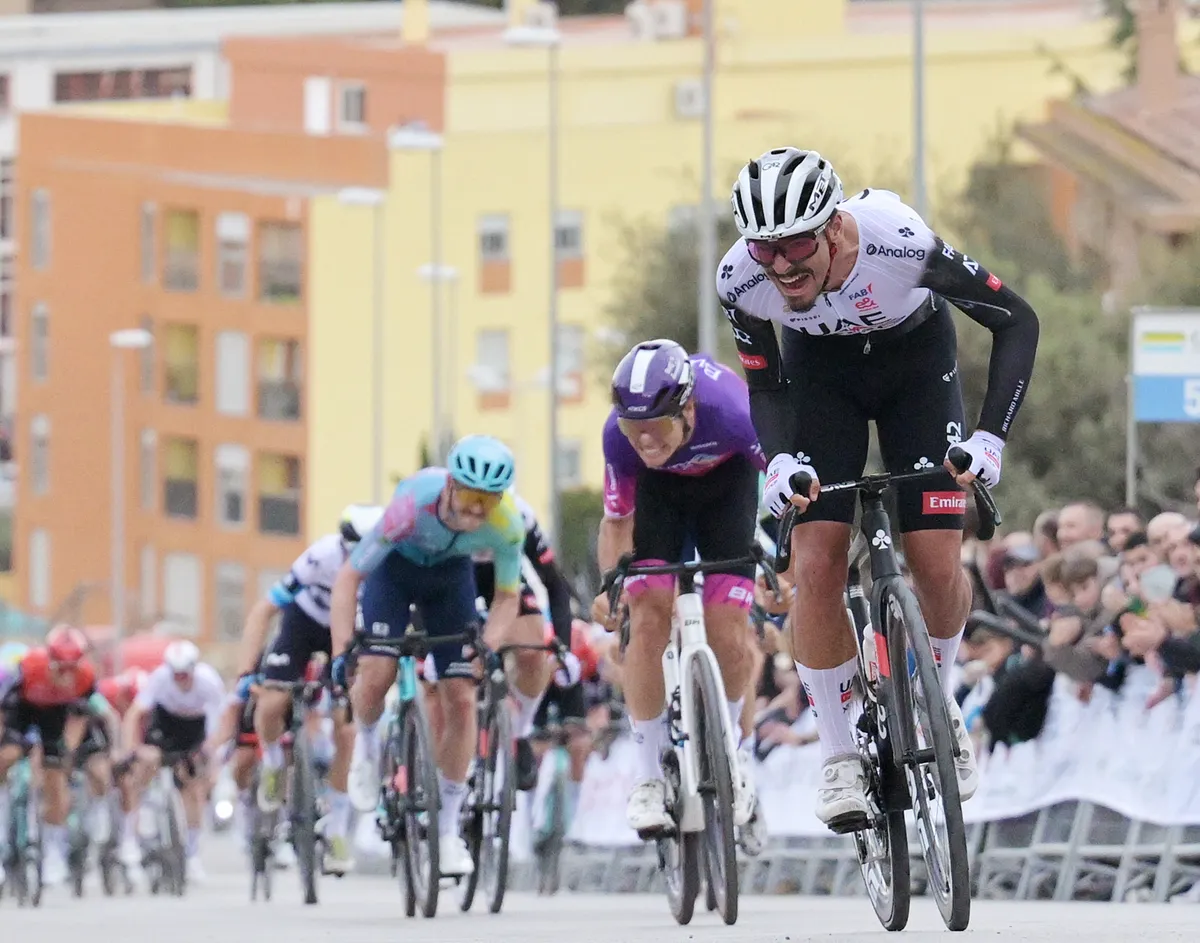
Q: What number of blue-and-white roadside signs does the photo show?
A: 1